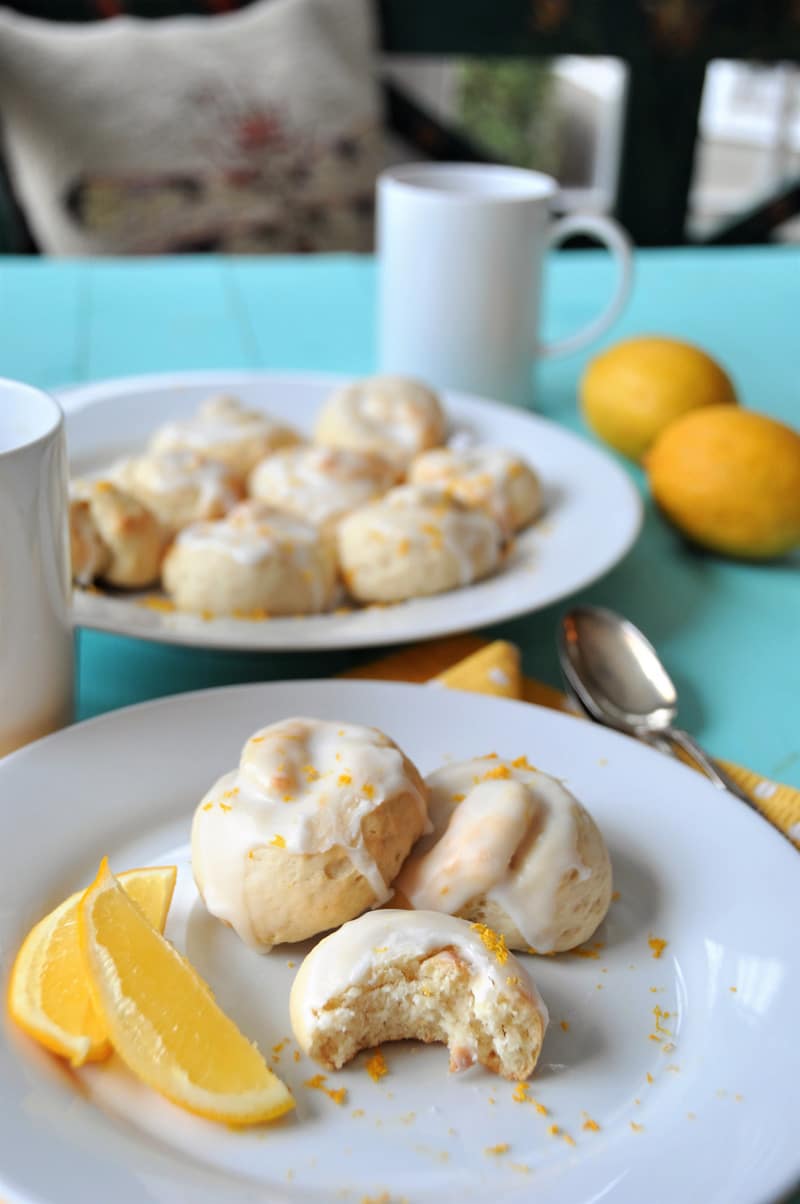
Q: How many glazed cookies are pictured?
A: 11